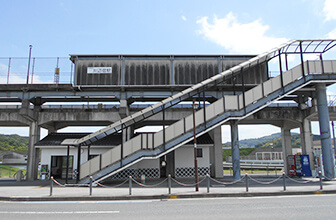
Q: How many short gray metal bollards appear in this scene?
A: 8